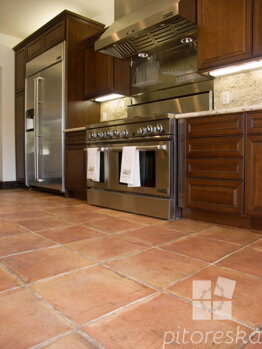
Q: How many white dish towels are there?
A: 2